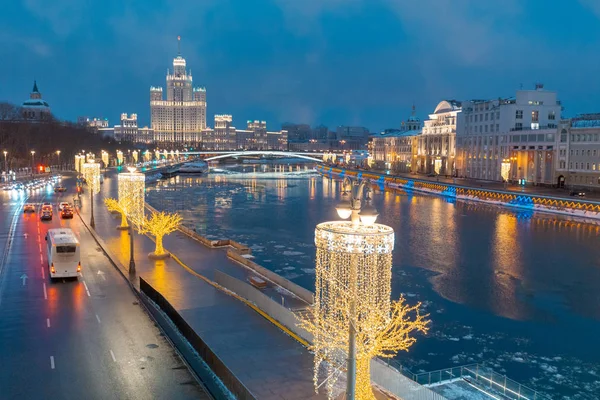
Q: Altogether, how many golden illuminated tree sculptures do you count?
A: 3